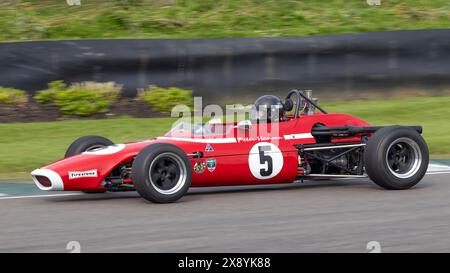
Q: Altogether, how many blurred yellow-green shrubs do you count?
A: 3